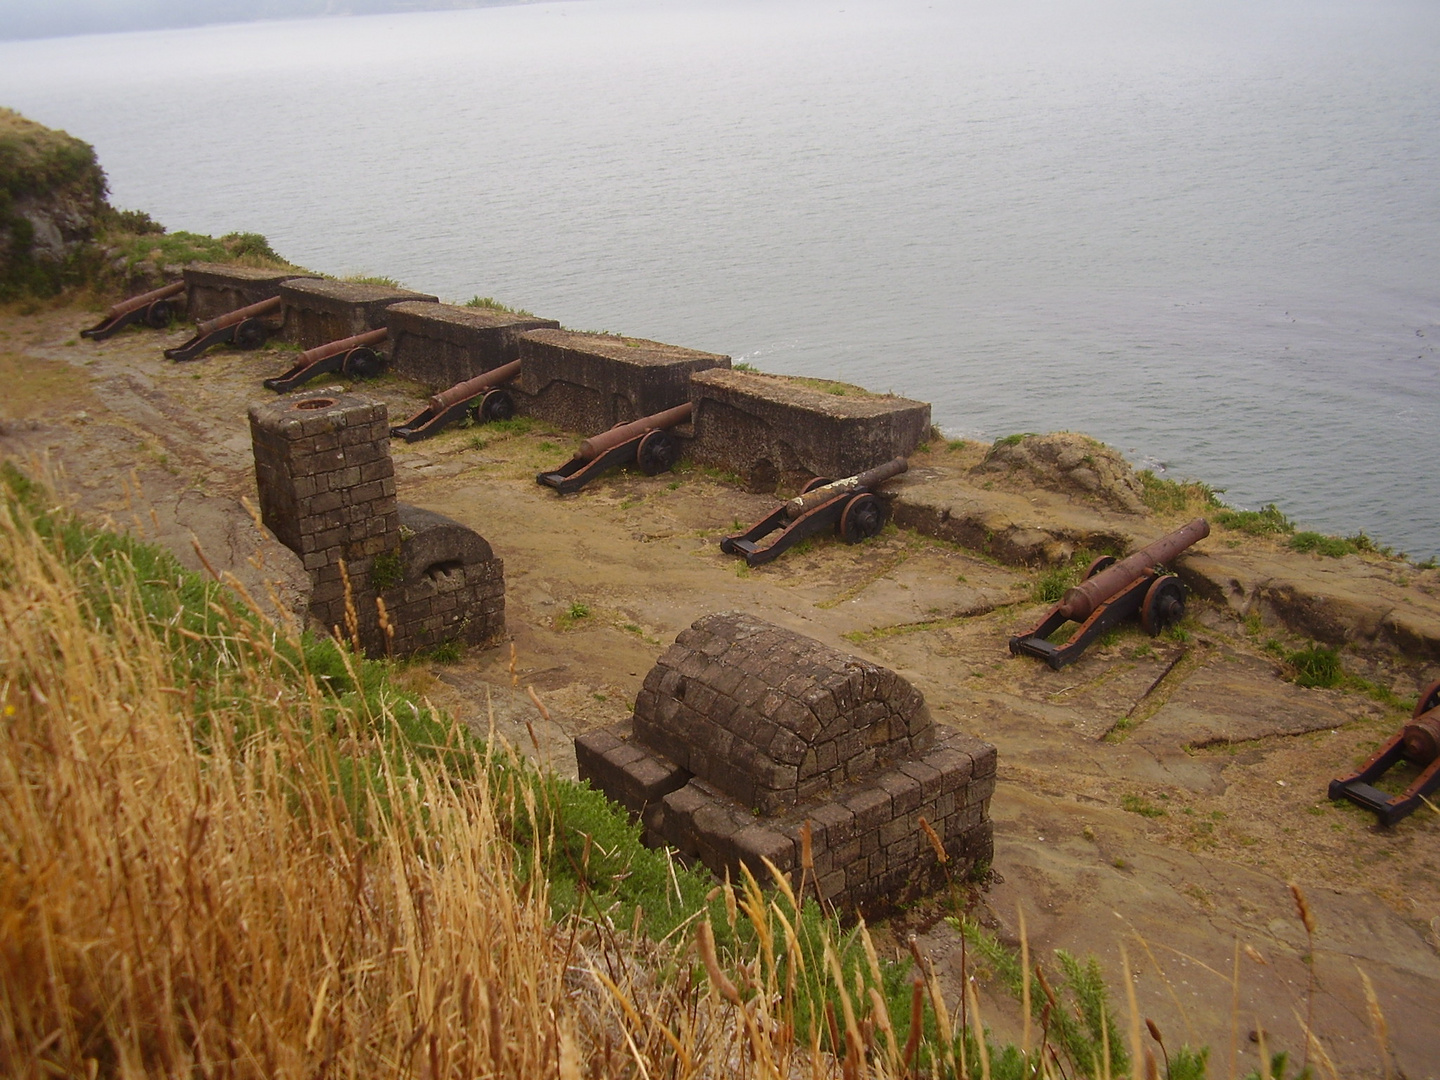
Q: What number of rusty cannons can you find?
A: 8